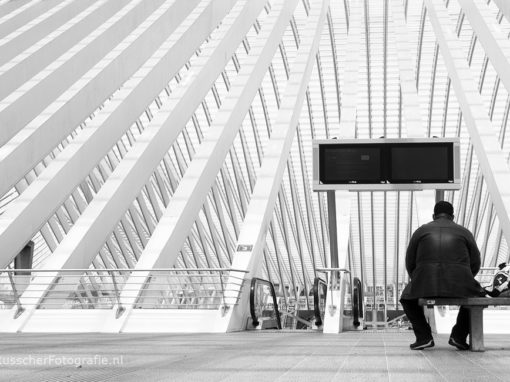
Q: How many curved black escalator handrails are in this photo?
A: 3